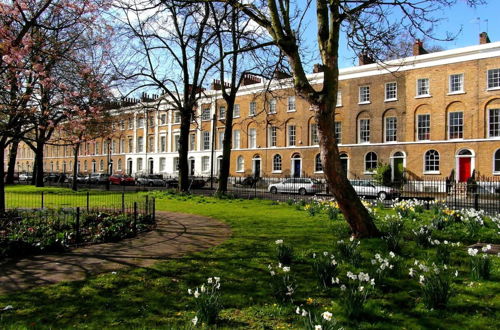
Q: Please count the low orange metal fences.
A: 0